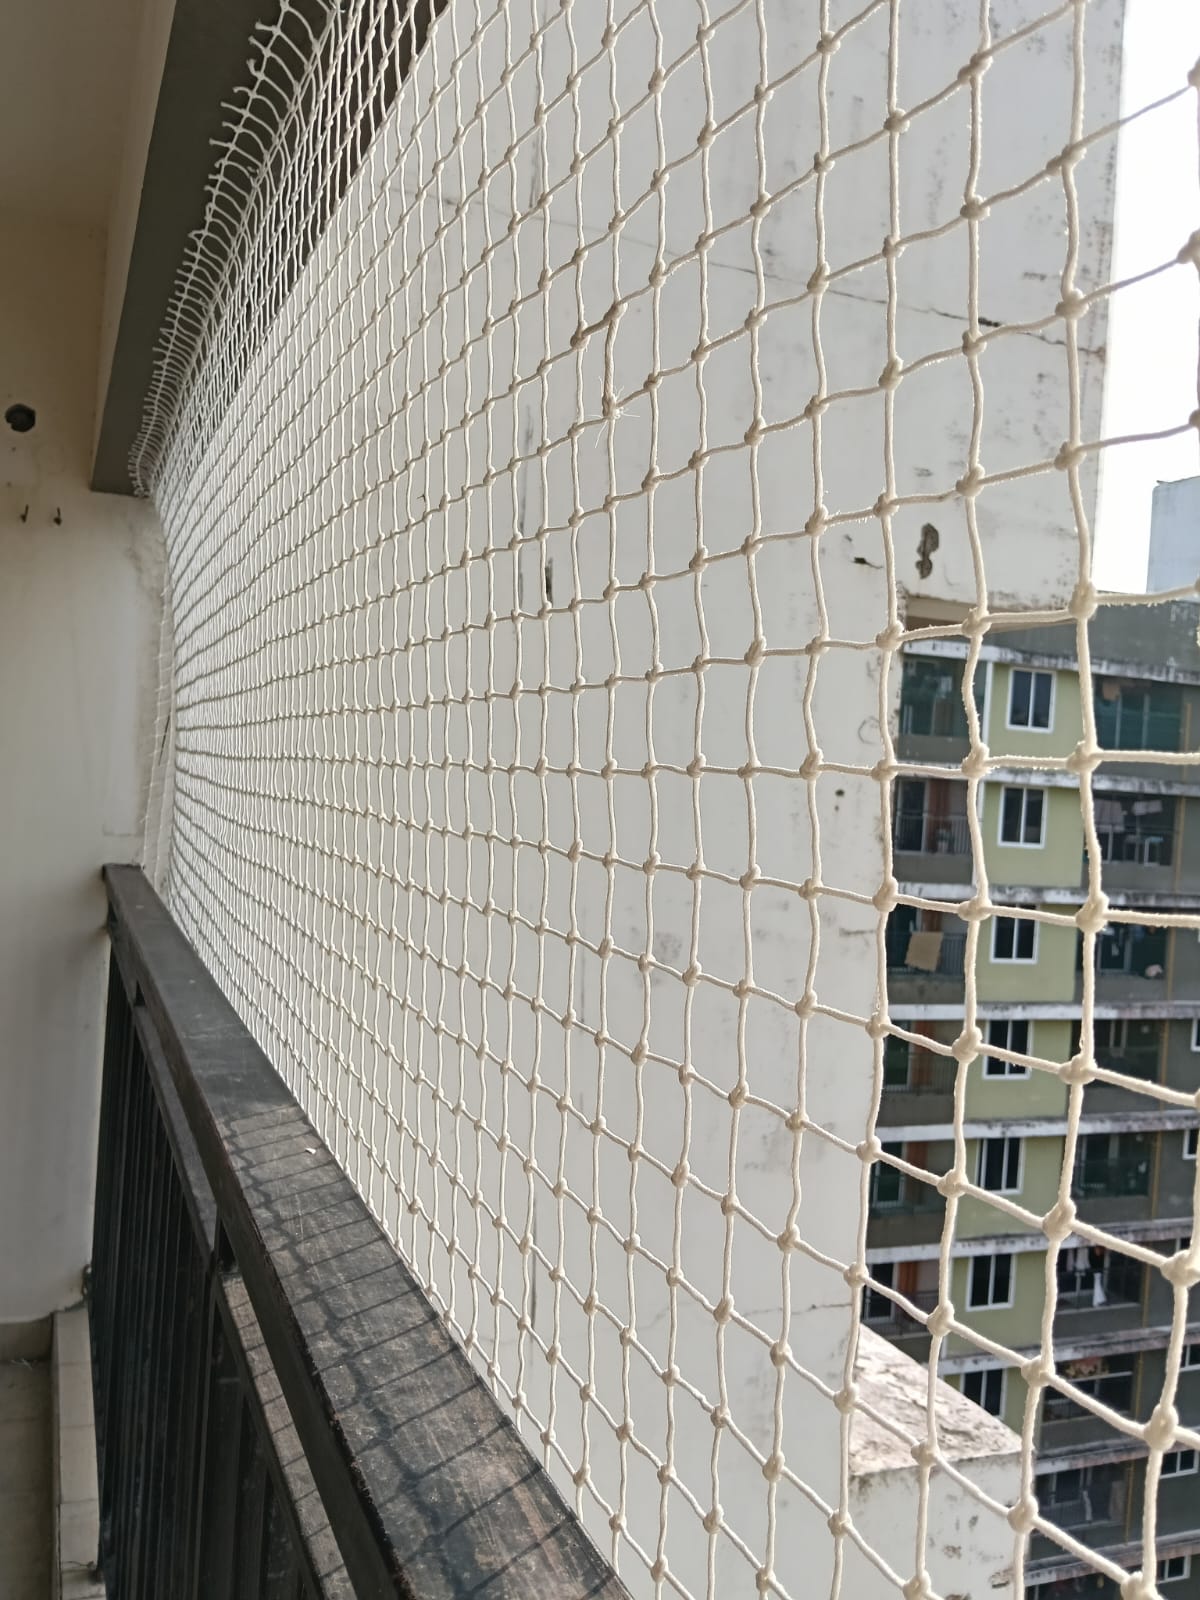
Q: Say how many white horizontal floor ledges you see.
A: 9